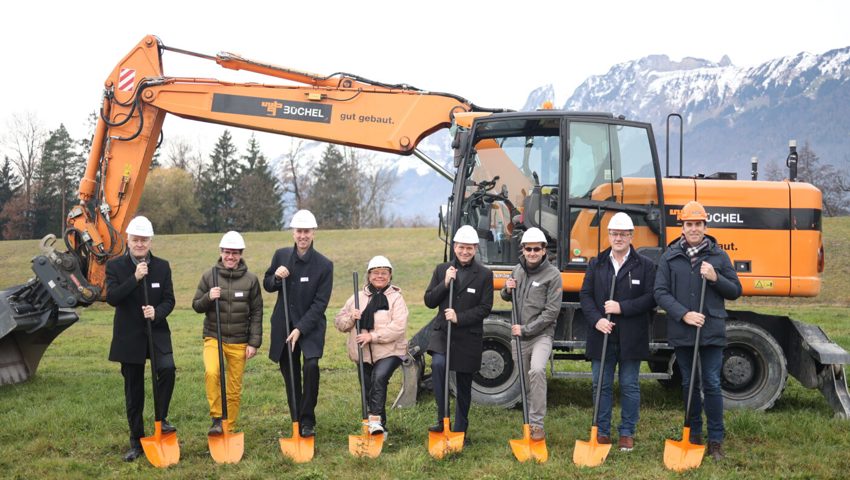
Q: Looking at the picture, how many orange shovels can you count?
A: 8